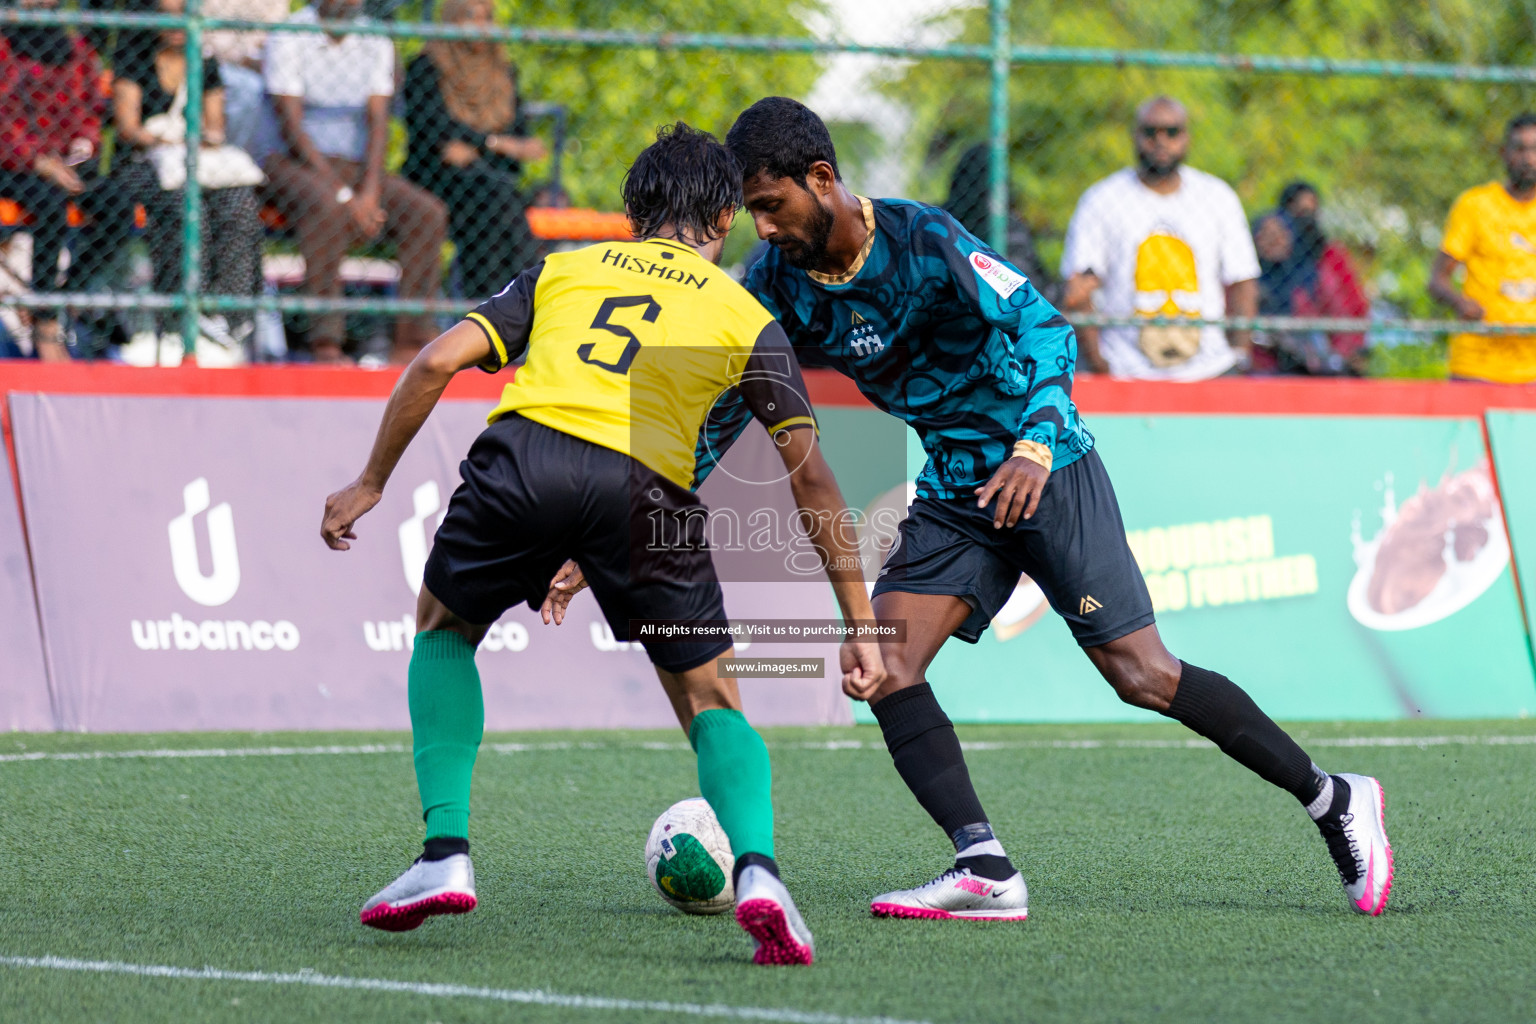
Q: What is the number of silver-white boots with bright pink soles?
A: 4